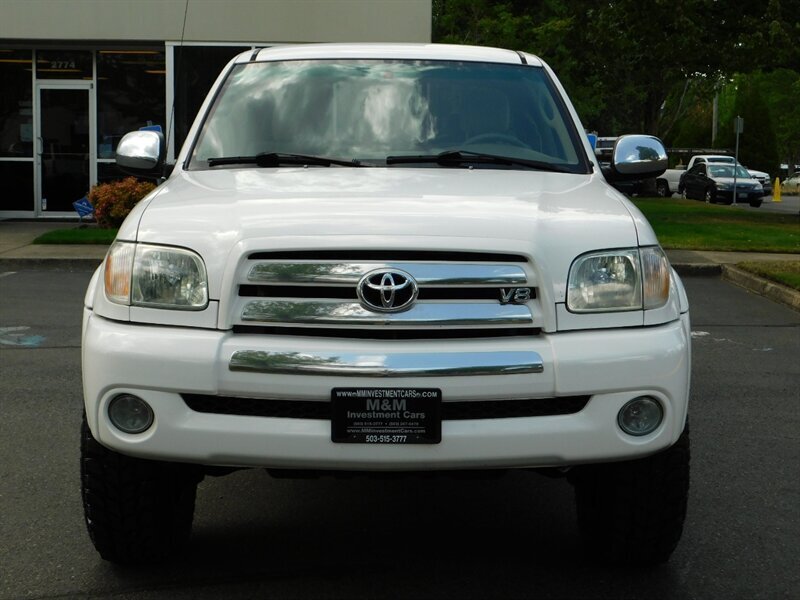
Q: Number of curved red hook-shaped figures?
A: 0